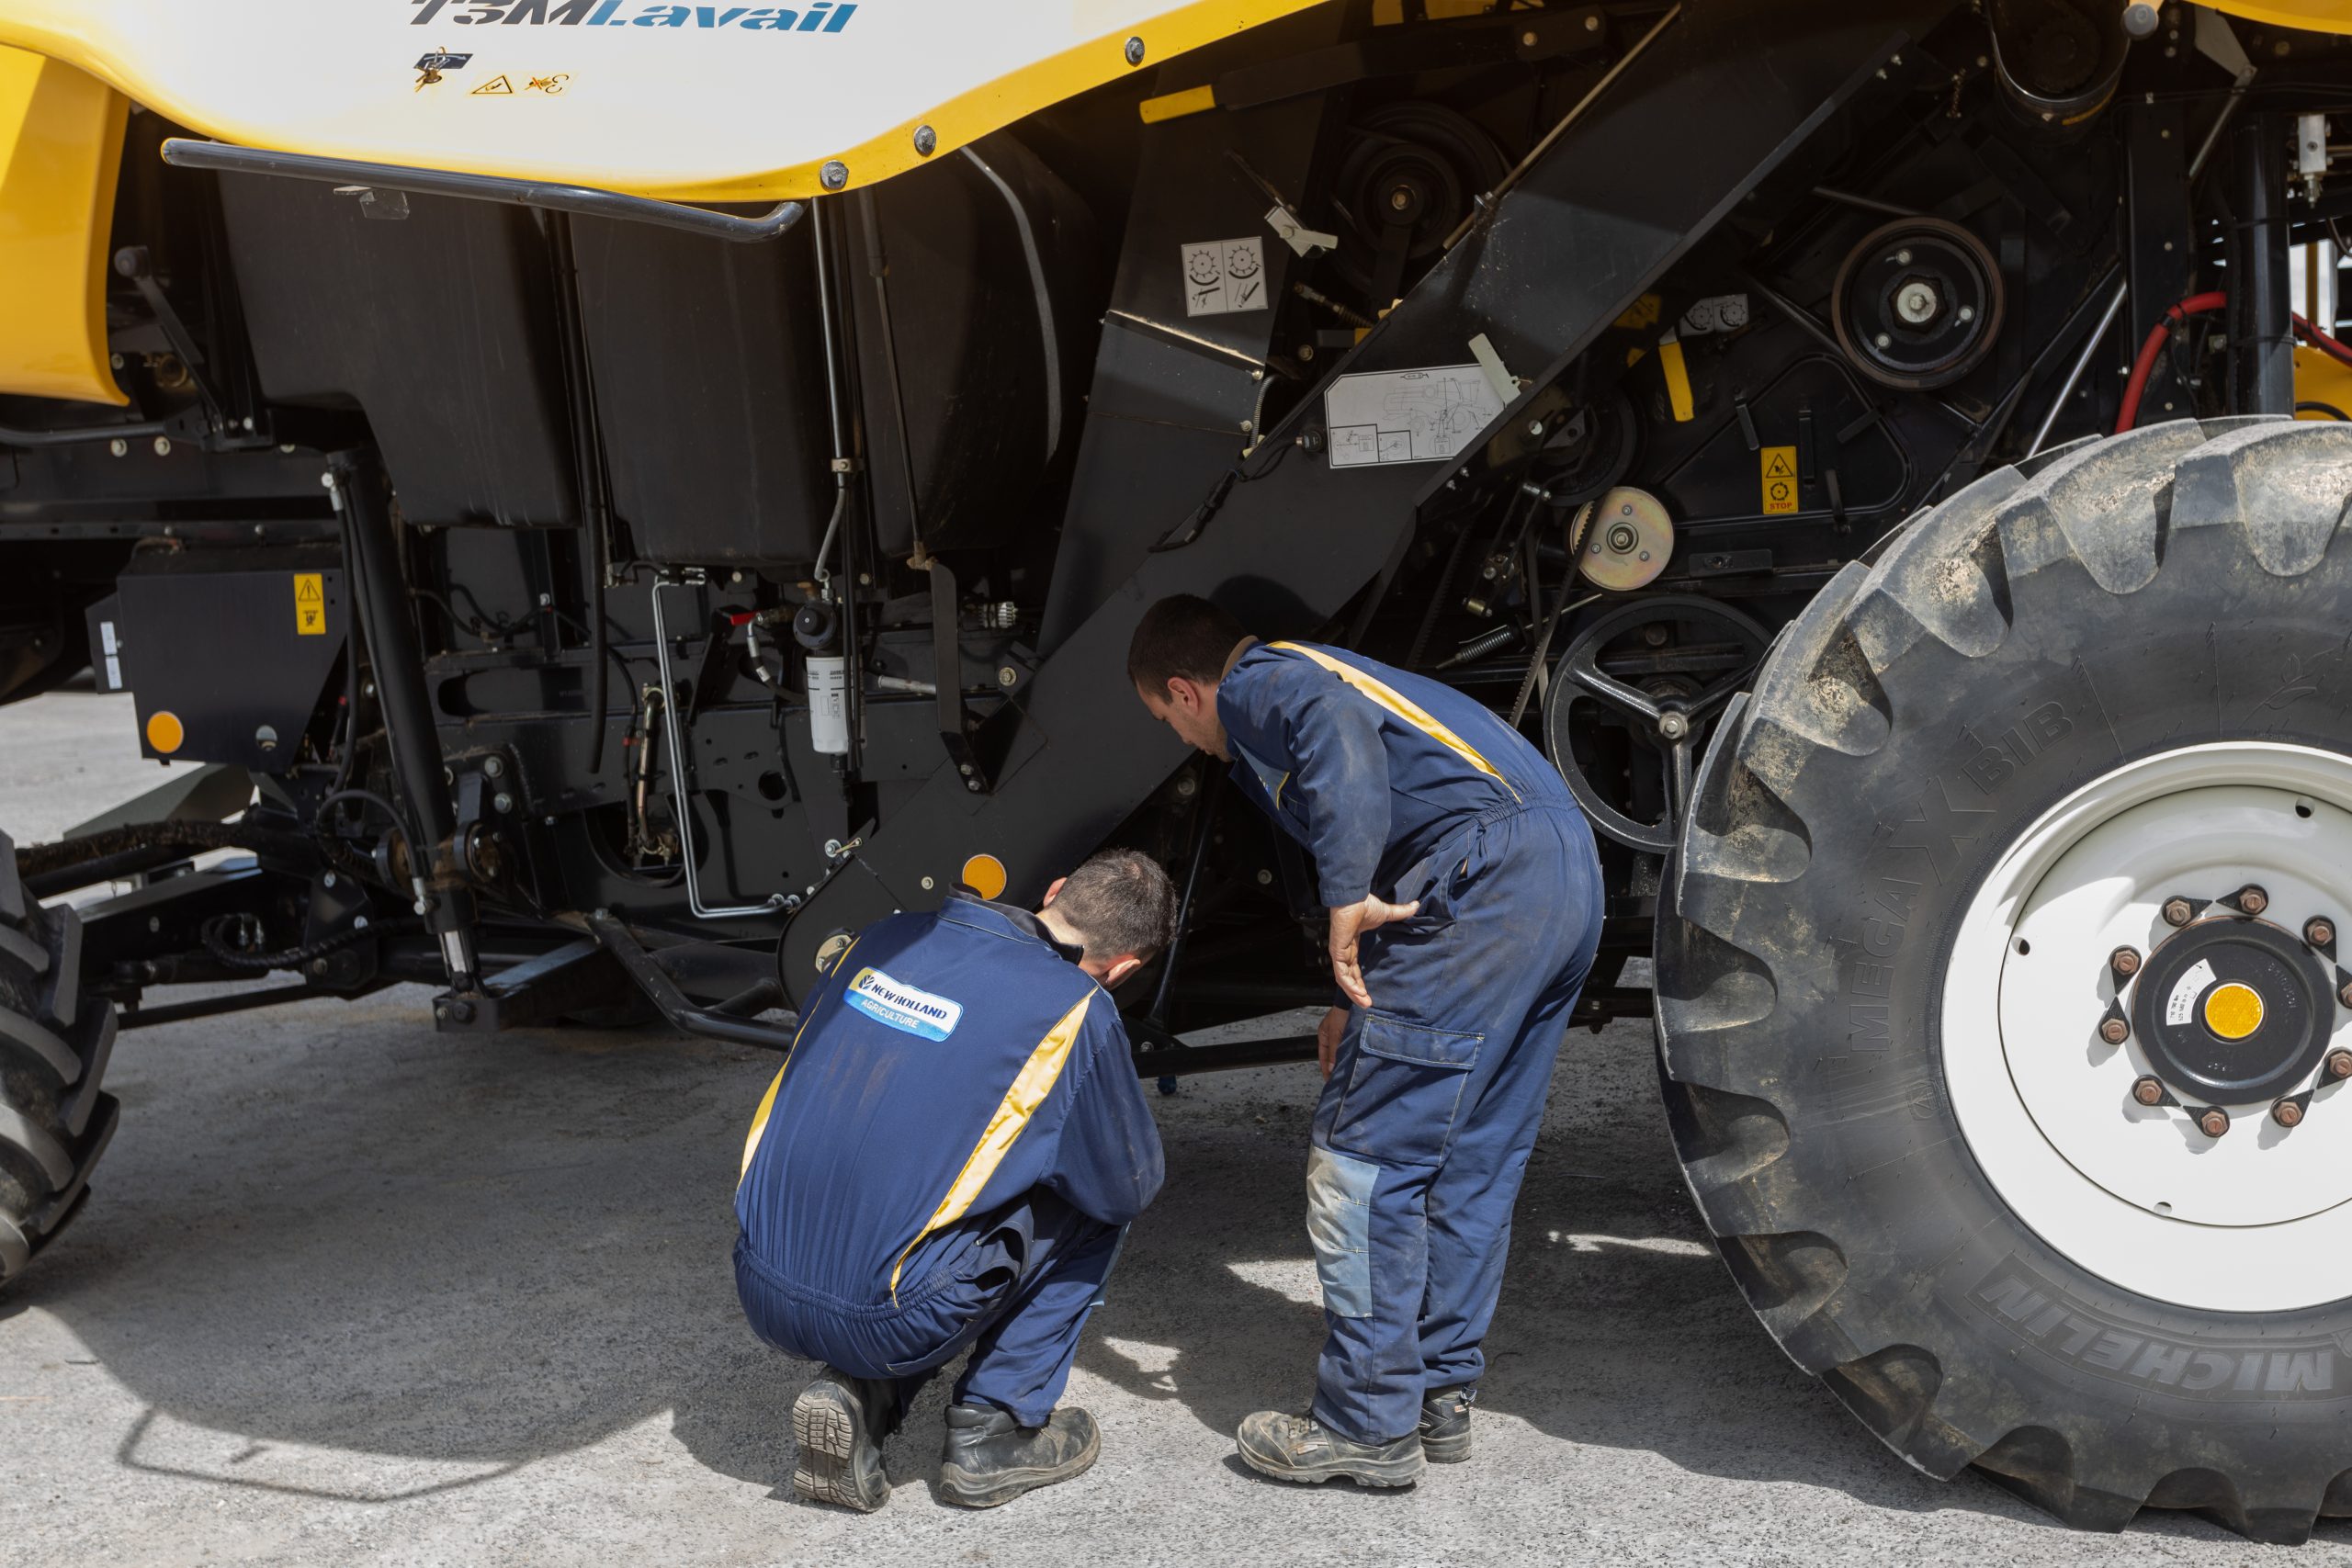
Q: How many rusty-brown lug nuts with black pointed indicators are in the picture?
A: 10